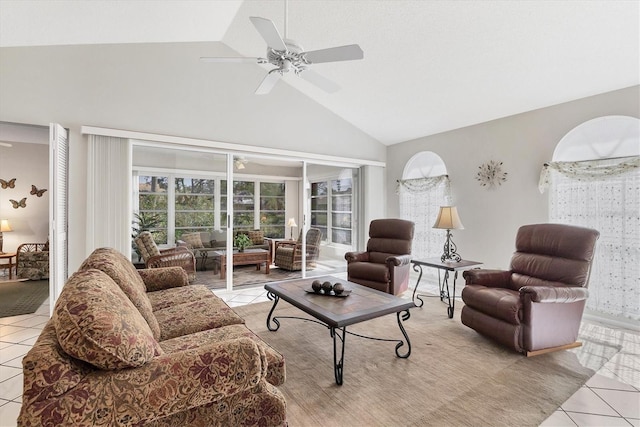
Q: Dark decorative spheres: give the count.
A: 3